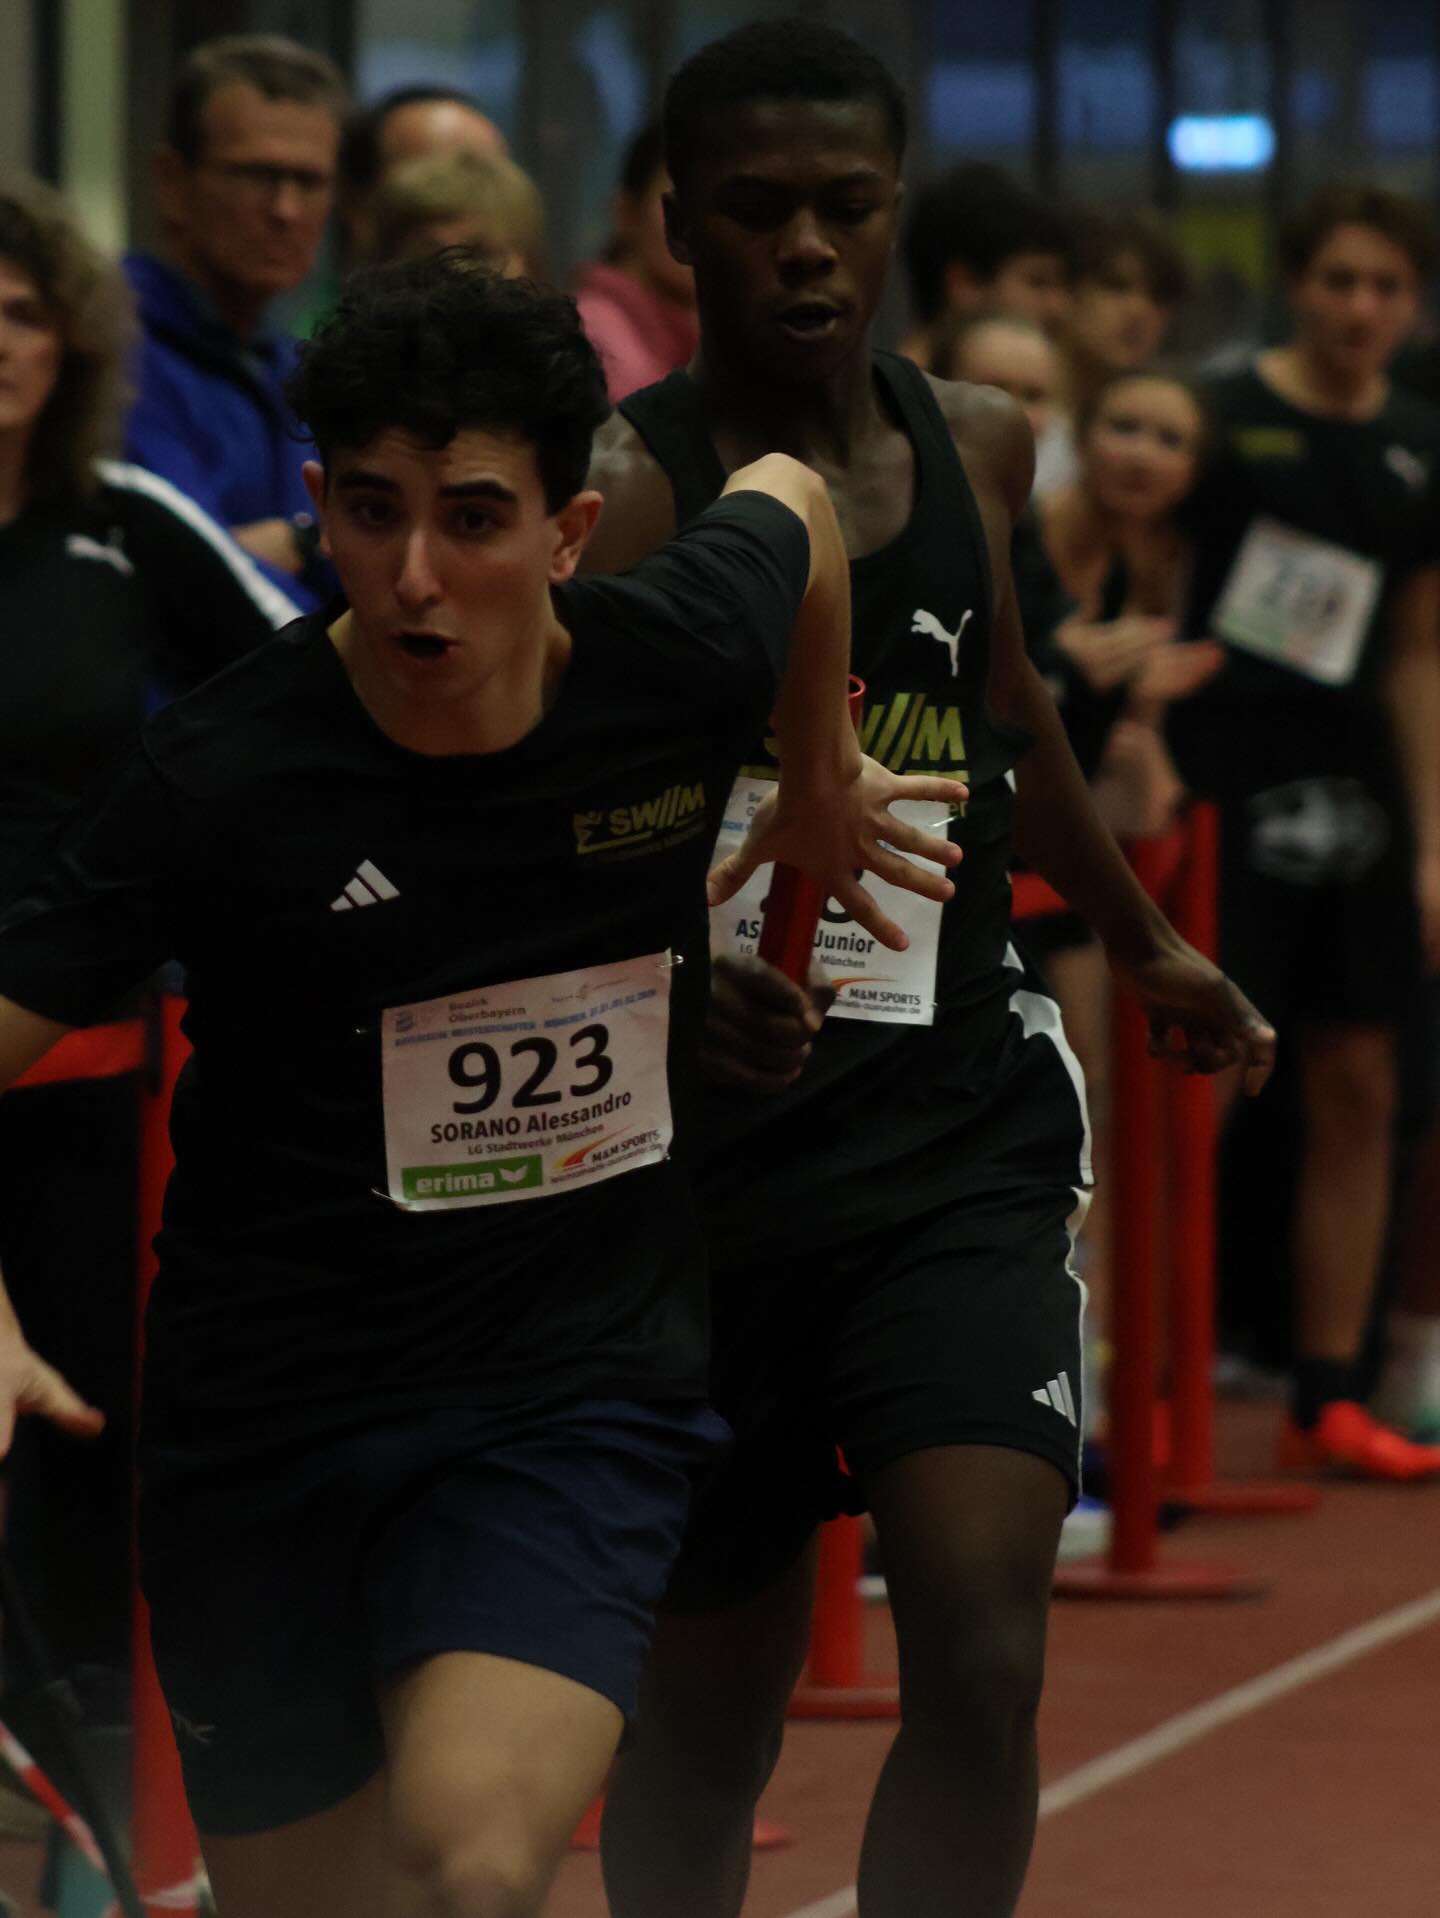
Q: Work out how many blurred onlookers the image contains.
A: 10